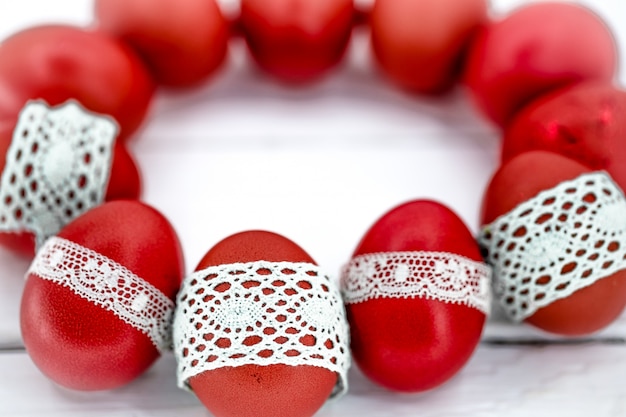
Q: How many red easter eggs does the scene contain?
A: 11